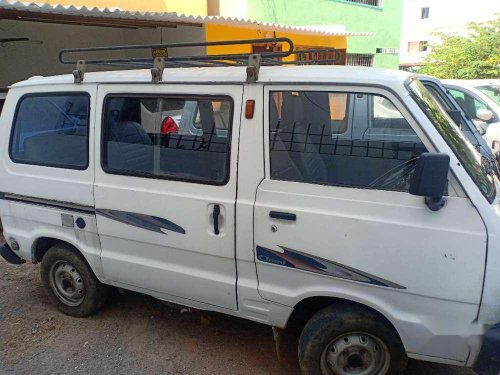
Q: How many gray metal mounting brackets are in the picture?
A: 3